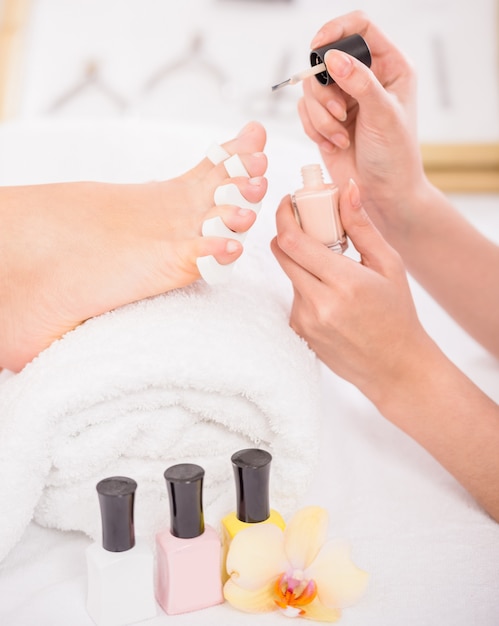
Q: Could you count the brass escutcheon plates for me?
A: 0